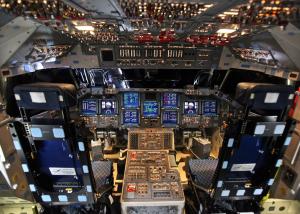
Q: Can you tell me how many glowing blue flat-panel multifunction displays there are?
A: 9